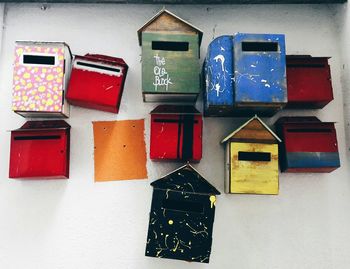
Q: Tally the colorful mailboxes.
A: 10